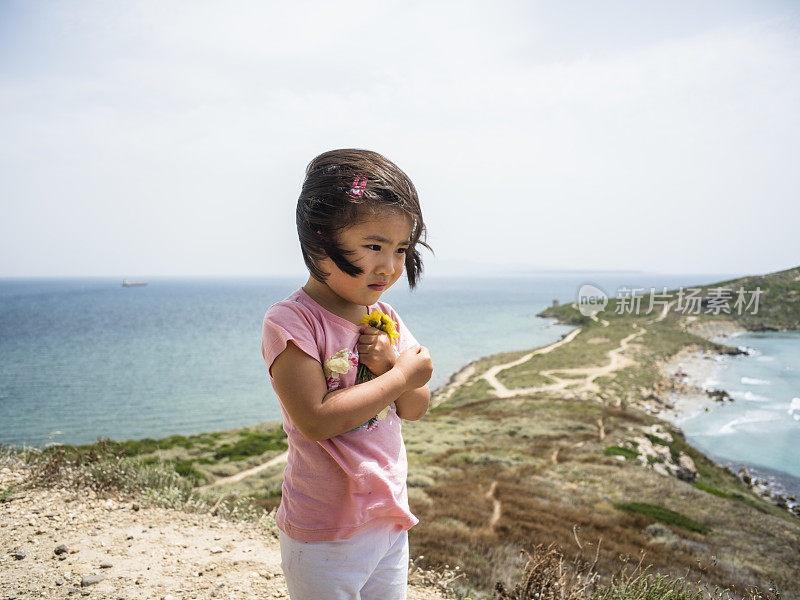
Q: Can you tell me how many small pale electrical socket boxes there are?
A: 0